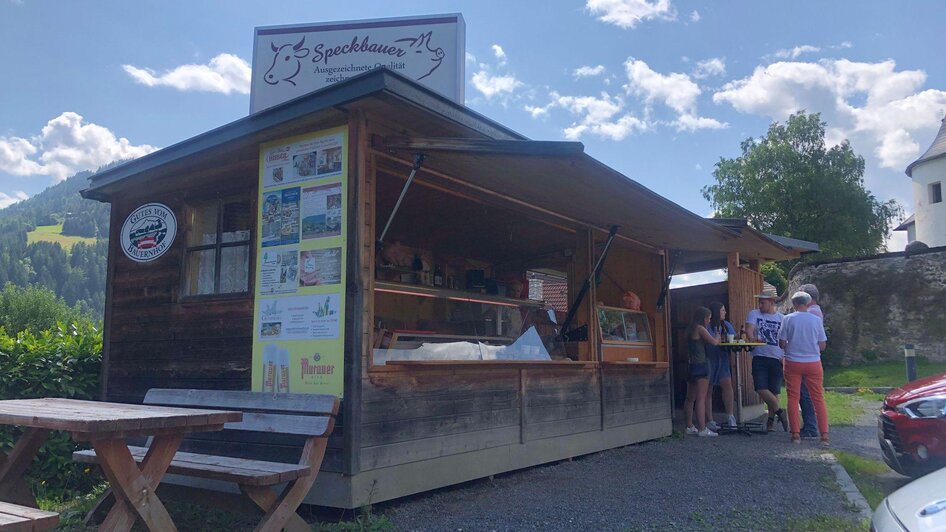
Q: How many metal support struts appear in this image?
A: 3